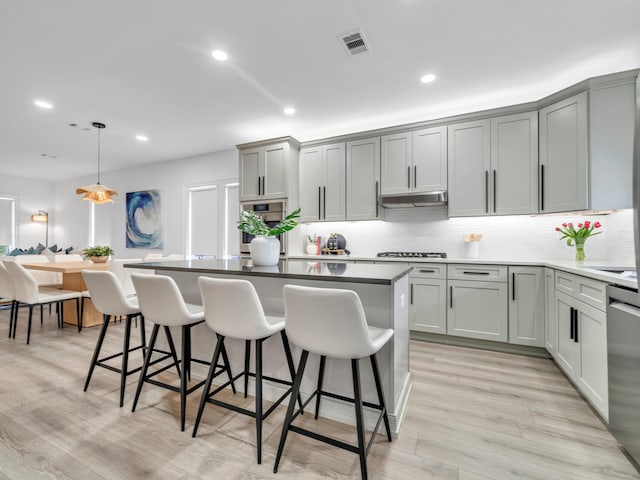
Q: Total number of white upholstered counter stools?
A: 4